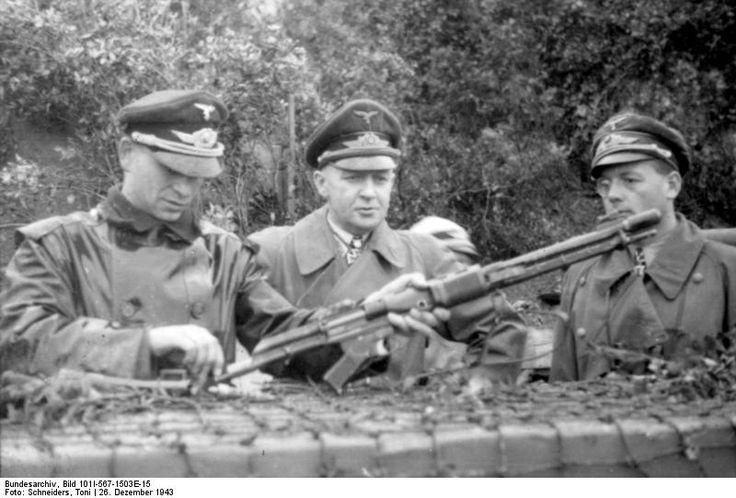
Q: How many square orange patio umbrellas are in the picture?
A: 0